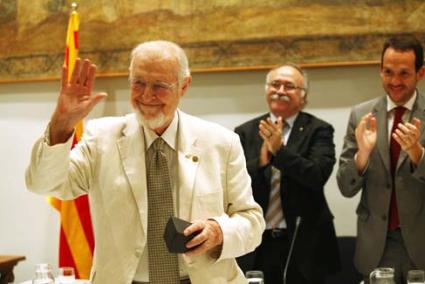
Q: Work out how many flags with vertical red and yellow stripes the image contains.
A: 1